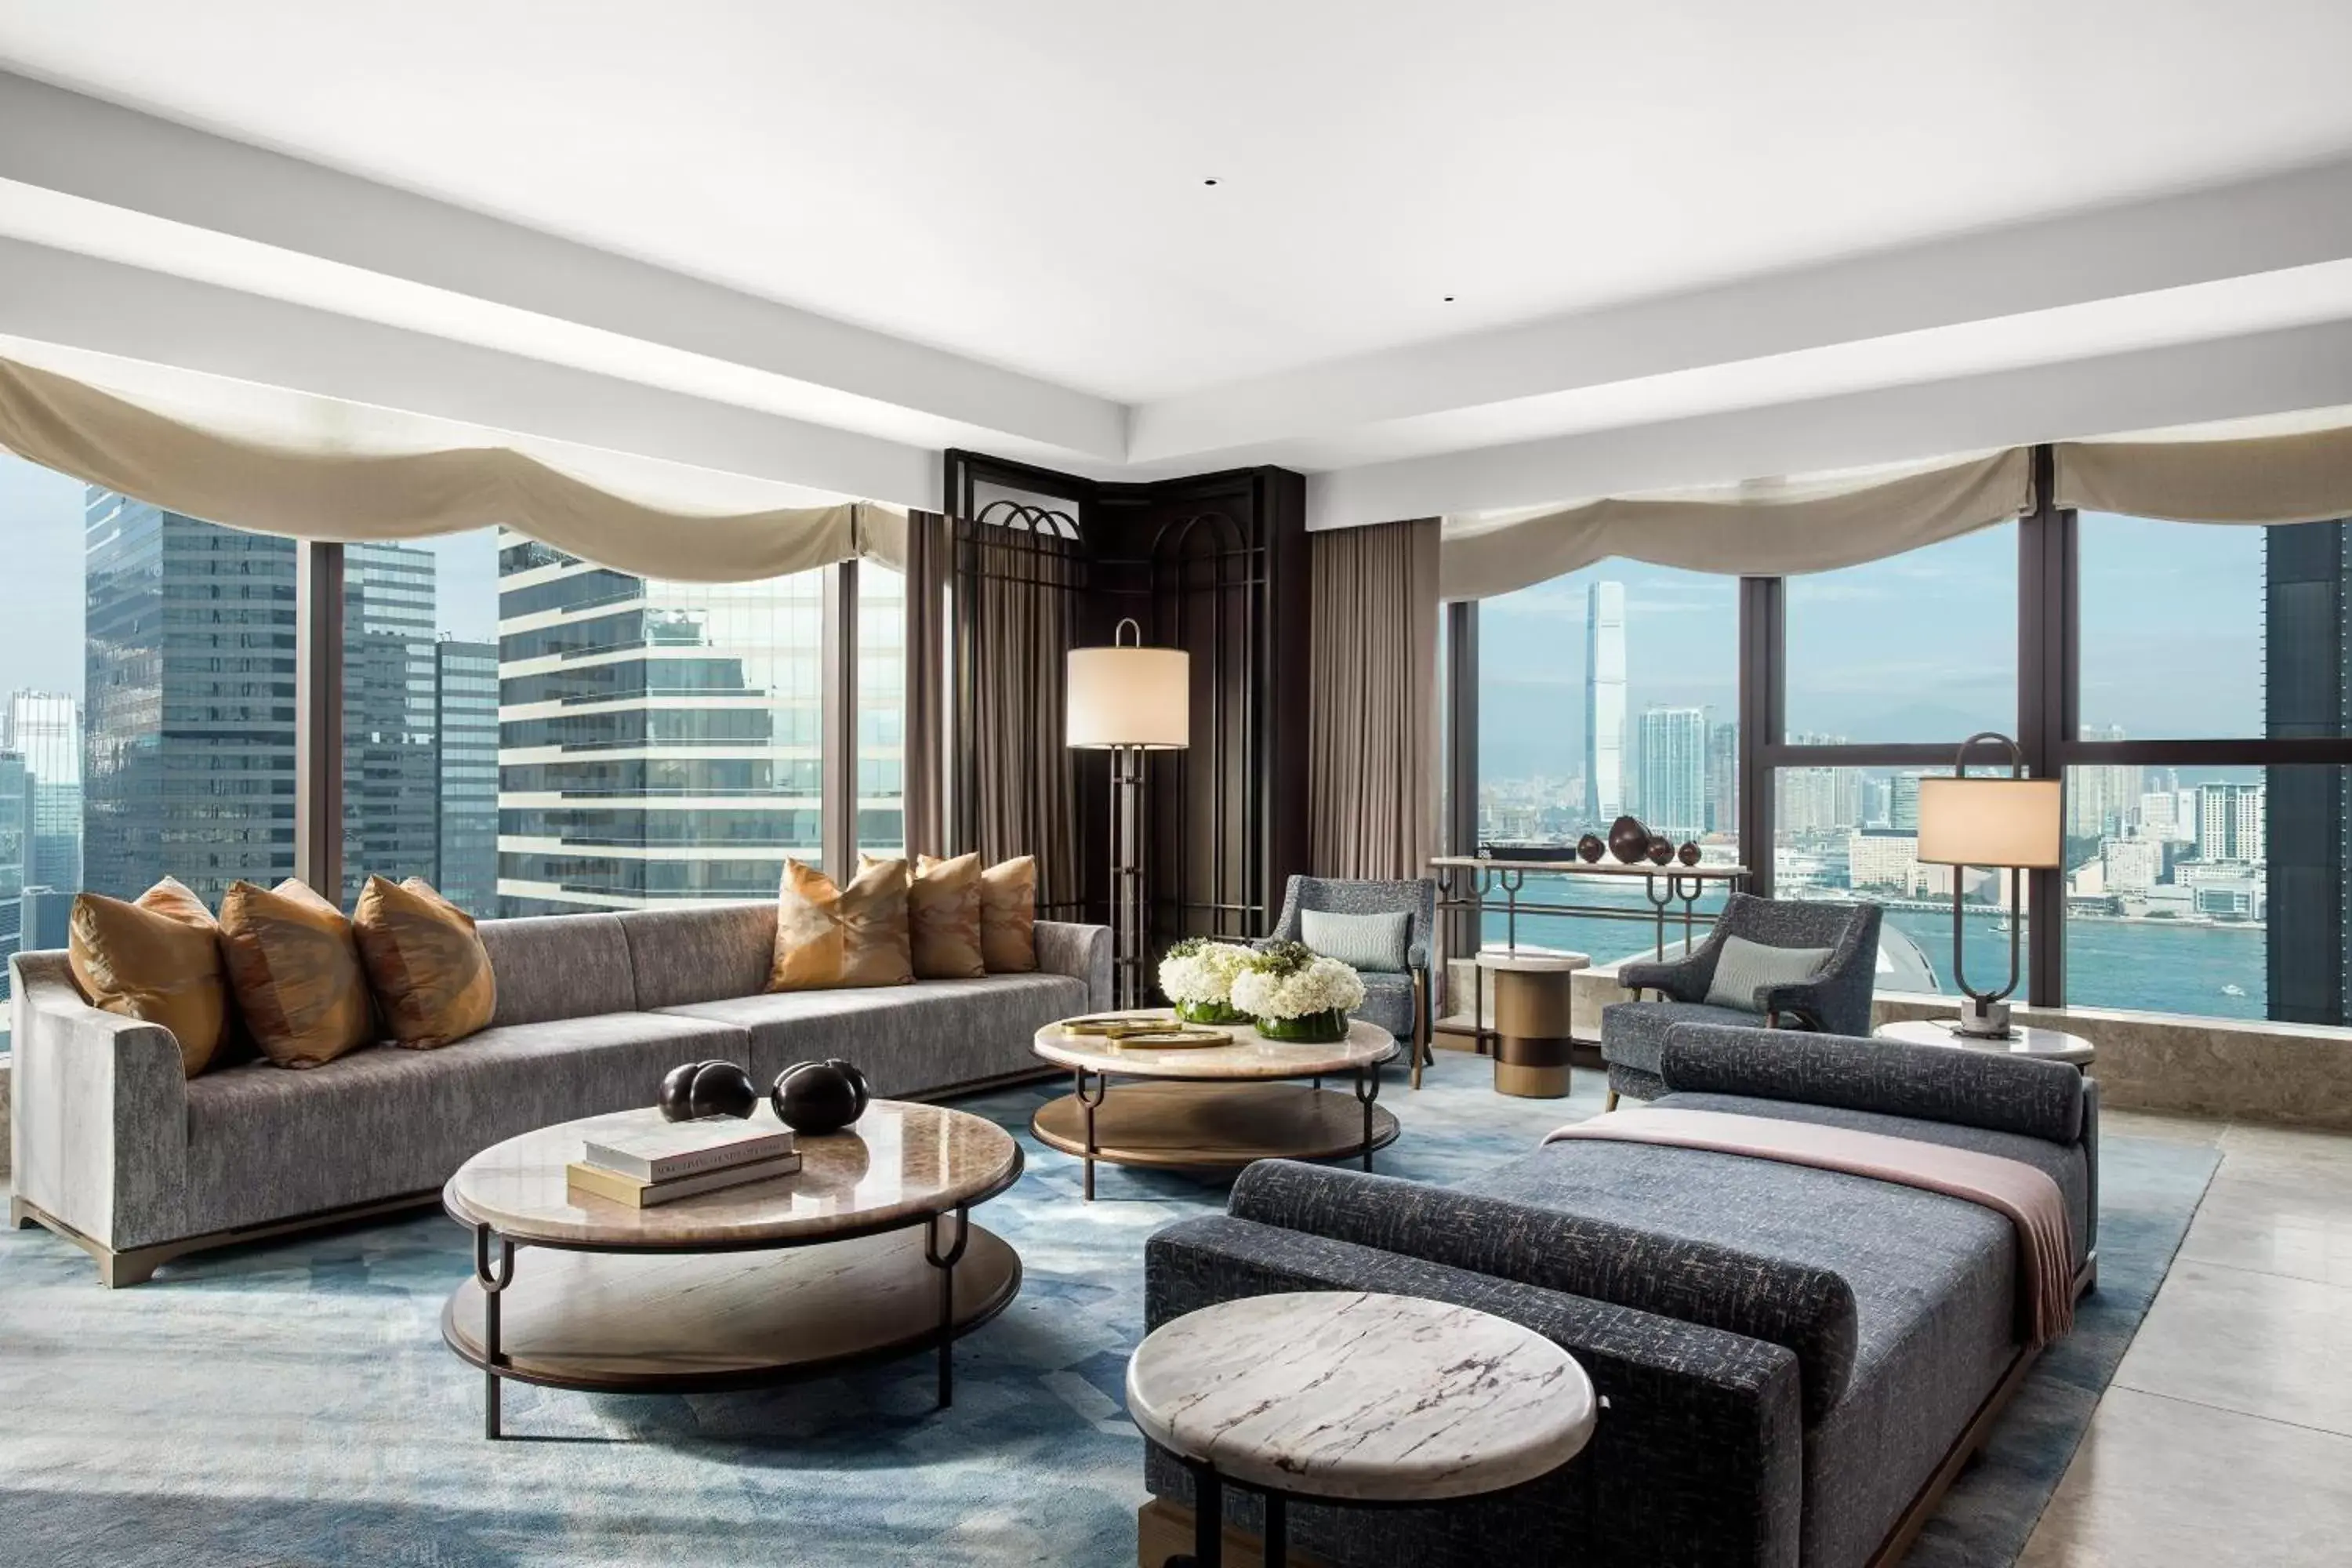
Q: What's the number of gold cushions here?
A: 6